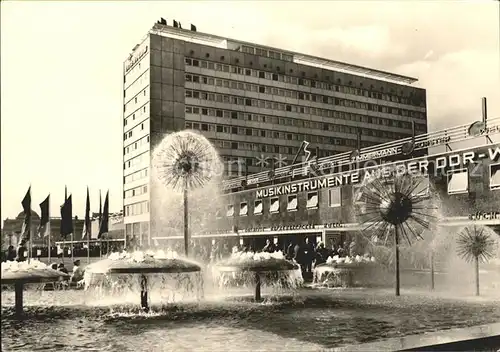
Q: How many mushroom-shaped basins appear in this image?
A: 4